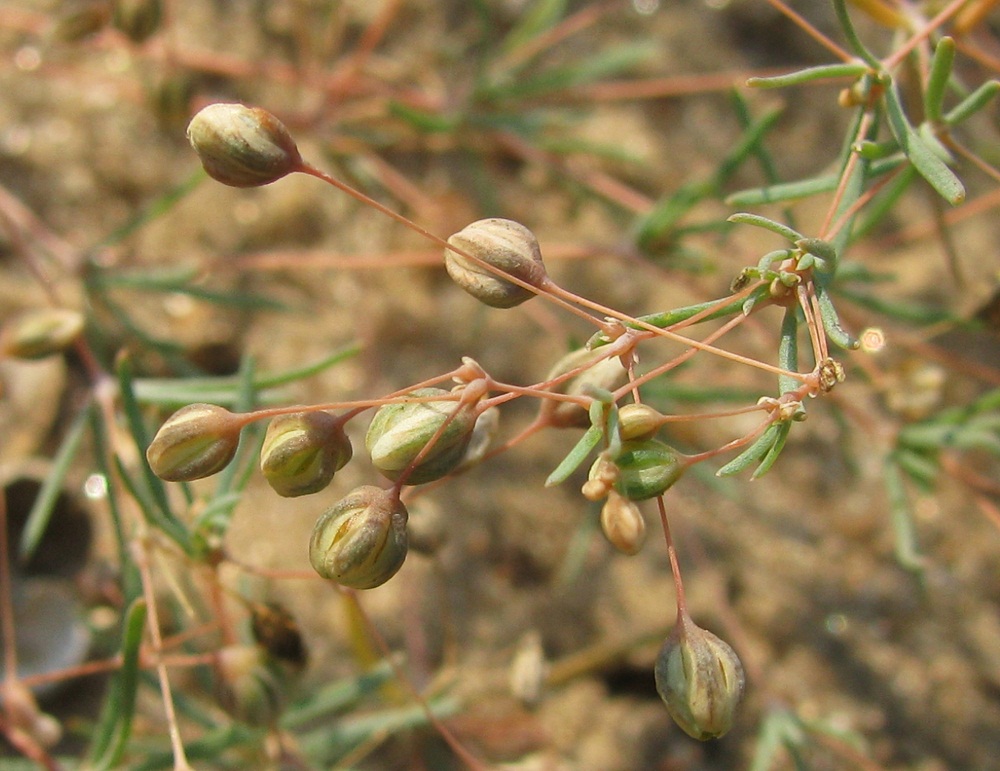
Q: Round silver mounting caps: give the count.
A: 0